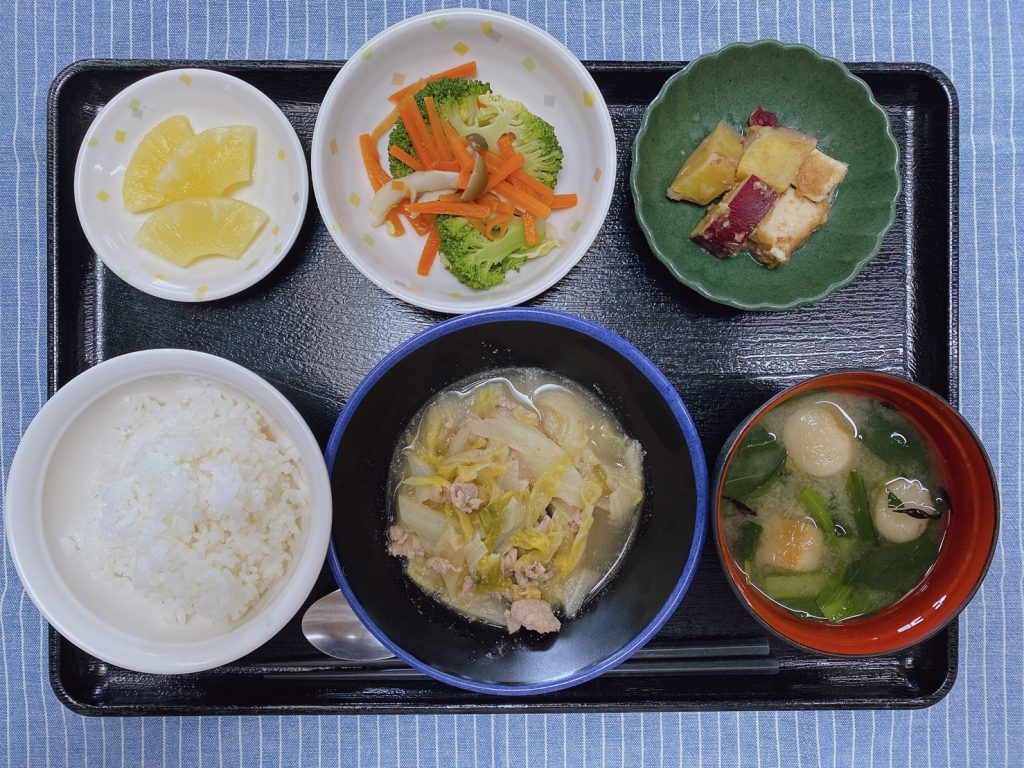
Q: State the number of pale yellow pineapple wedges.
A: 3